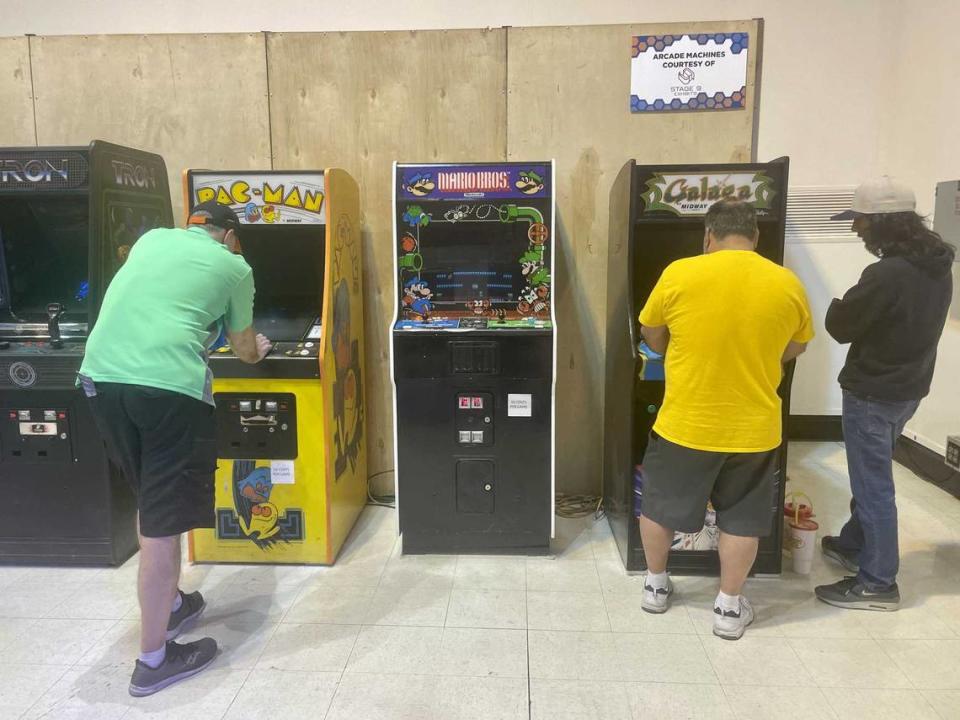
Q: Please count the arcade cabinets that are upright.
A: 4